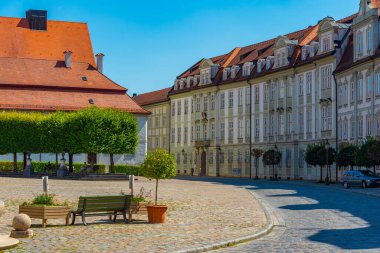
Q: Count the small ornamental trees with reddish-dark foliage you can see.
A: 2